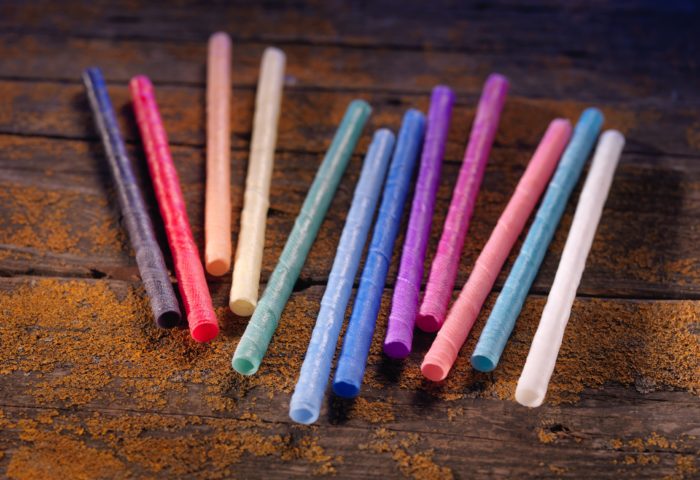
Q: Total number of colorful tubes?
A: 12